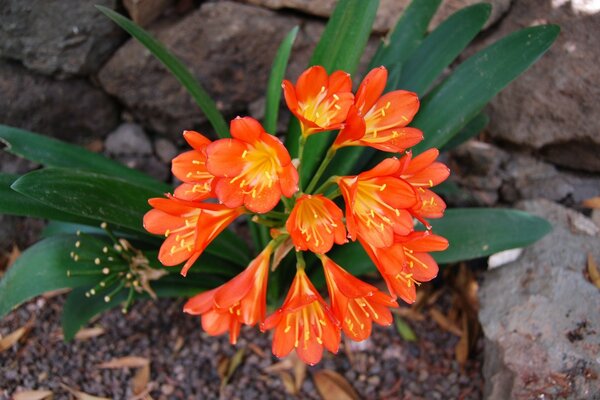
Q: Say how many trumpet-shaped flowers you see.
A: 12